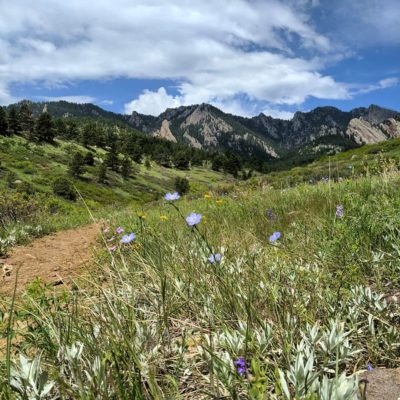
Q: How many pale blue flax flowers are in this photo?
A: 5